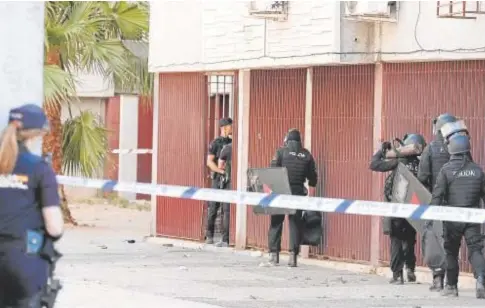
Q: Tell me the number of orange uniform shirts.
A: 0